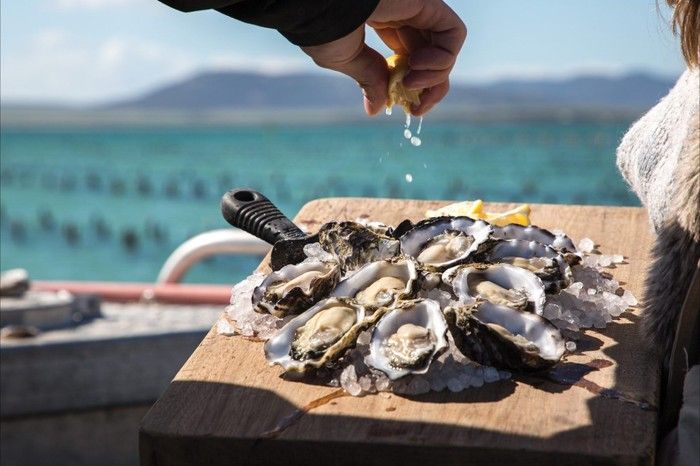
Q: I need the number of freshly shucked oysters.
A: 9